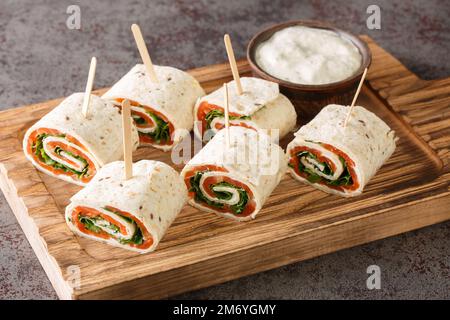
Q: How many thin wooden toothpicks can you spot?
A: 6